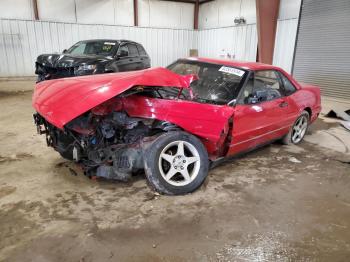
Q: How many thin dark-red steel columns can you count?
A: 3